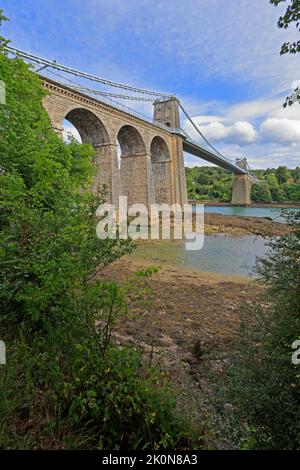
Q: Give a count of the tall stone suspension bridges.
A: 1